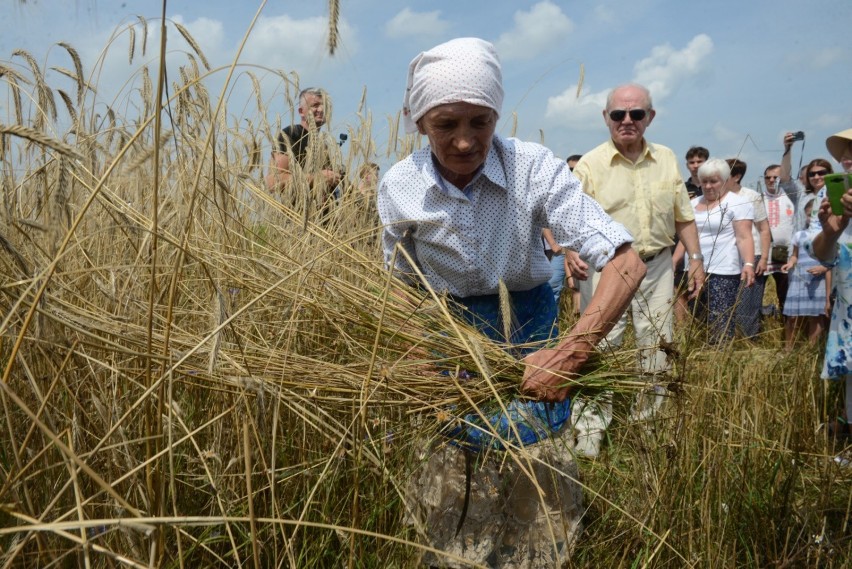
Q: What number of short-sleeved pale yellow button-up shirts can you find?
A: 1